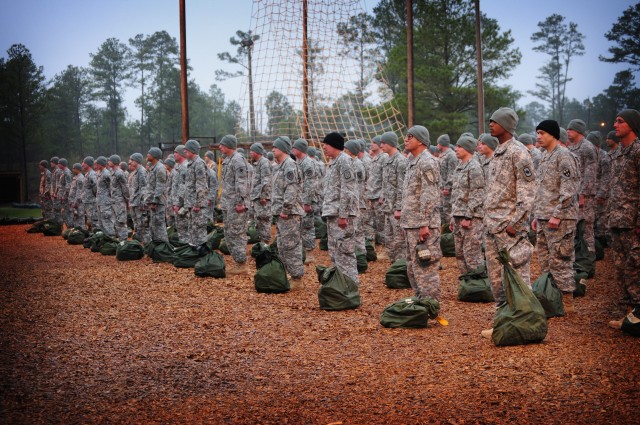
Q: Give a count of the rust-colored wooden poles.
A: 4